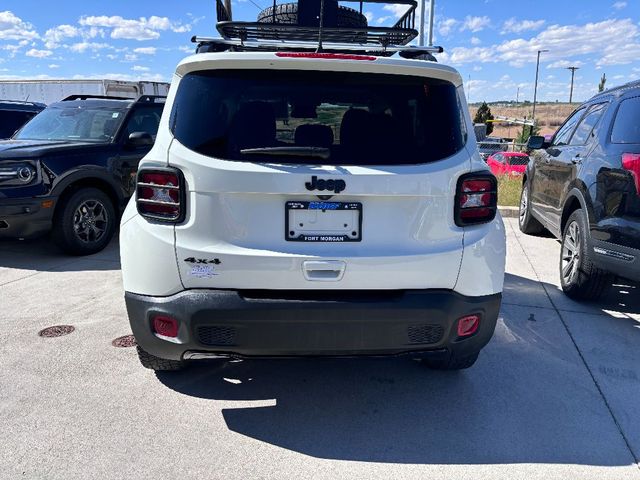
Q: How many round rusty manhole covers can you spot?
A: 2